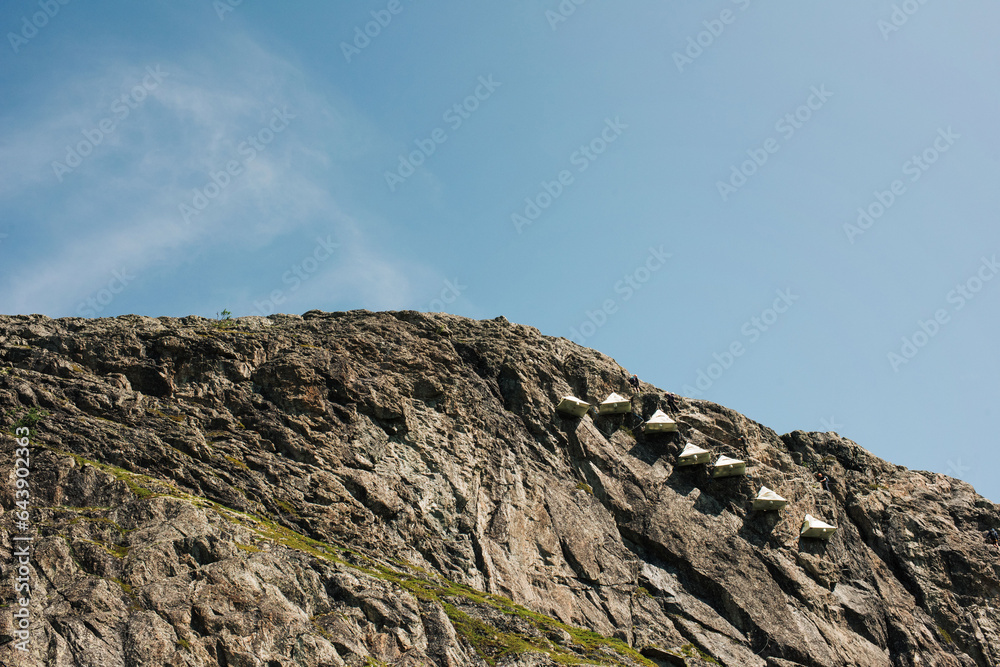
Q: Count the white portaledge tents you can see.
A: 7